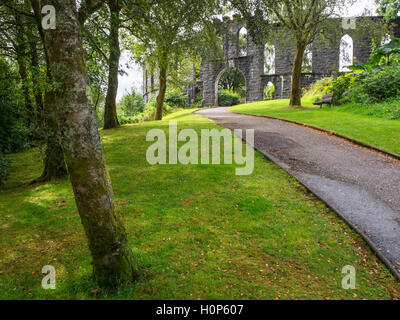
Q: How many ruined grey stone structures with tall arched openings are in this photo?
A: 1